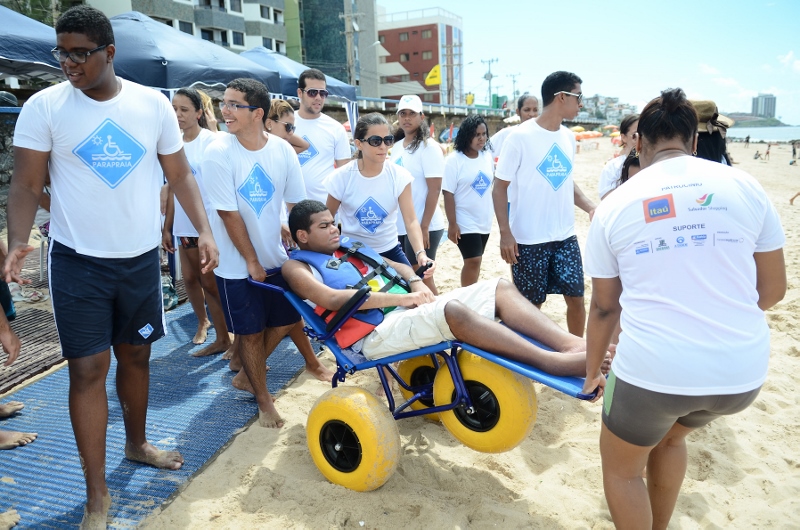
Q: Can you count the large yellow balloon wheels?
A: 3